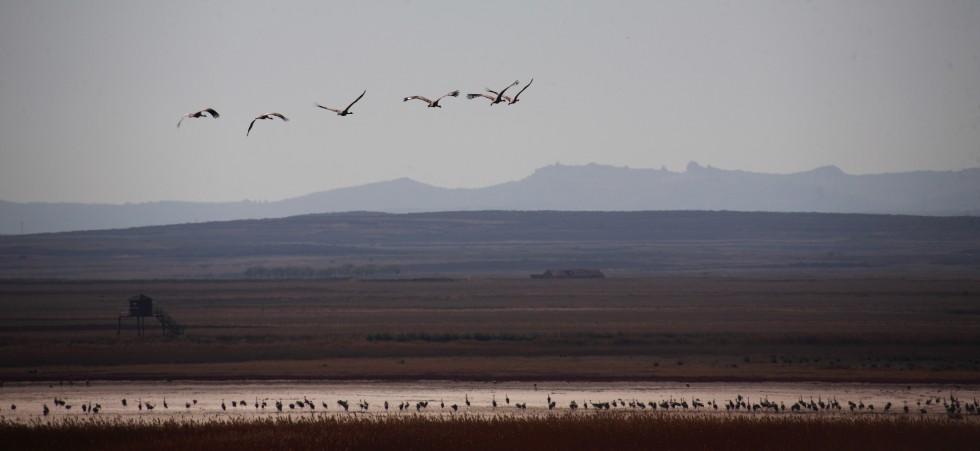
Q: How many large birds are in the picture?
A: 6